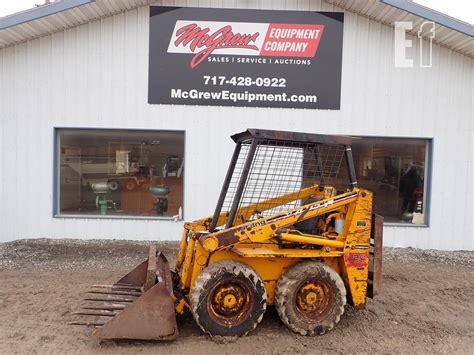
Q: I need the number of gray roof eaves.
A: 2